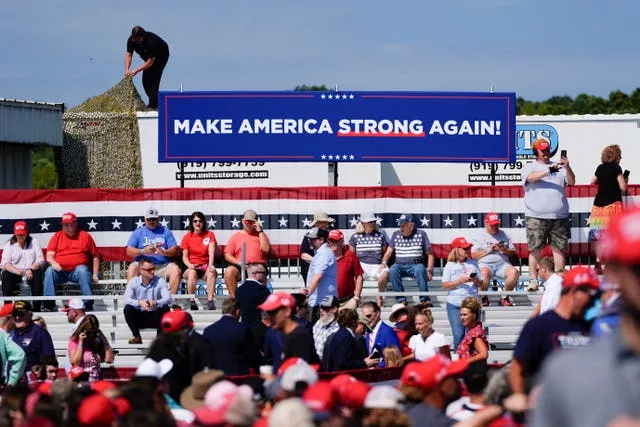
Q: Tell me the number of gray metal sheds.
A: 1